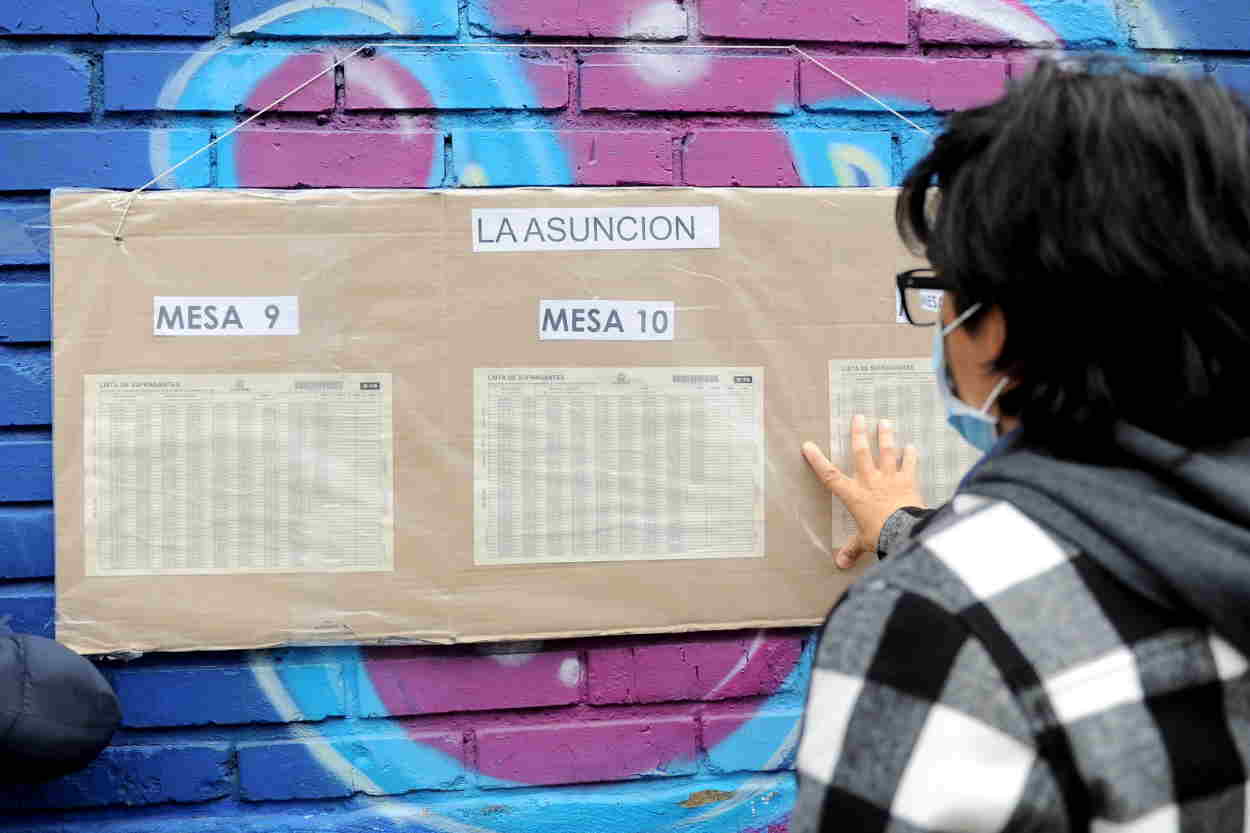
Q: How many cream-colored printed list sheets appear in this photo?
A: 3